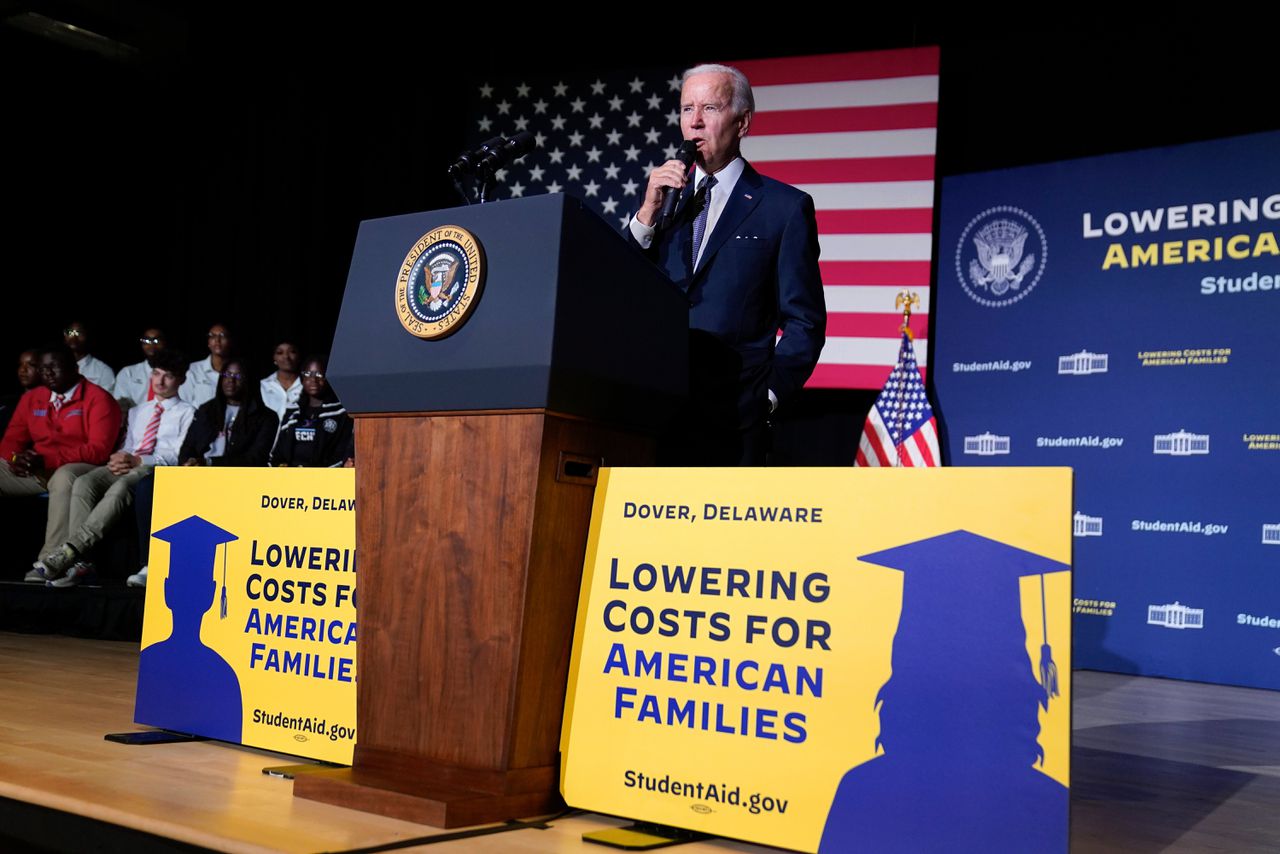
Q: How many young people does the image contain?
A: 9